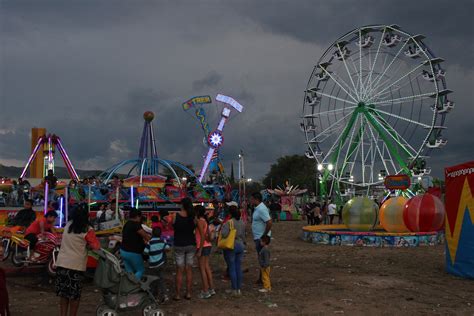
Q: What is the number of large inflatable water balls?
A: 3